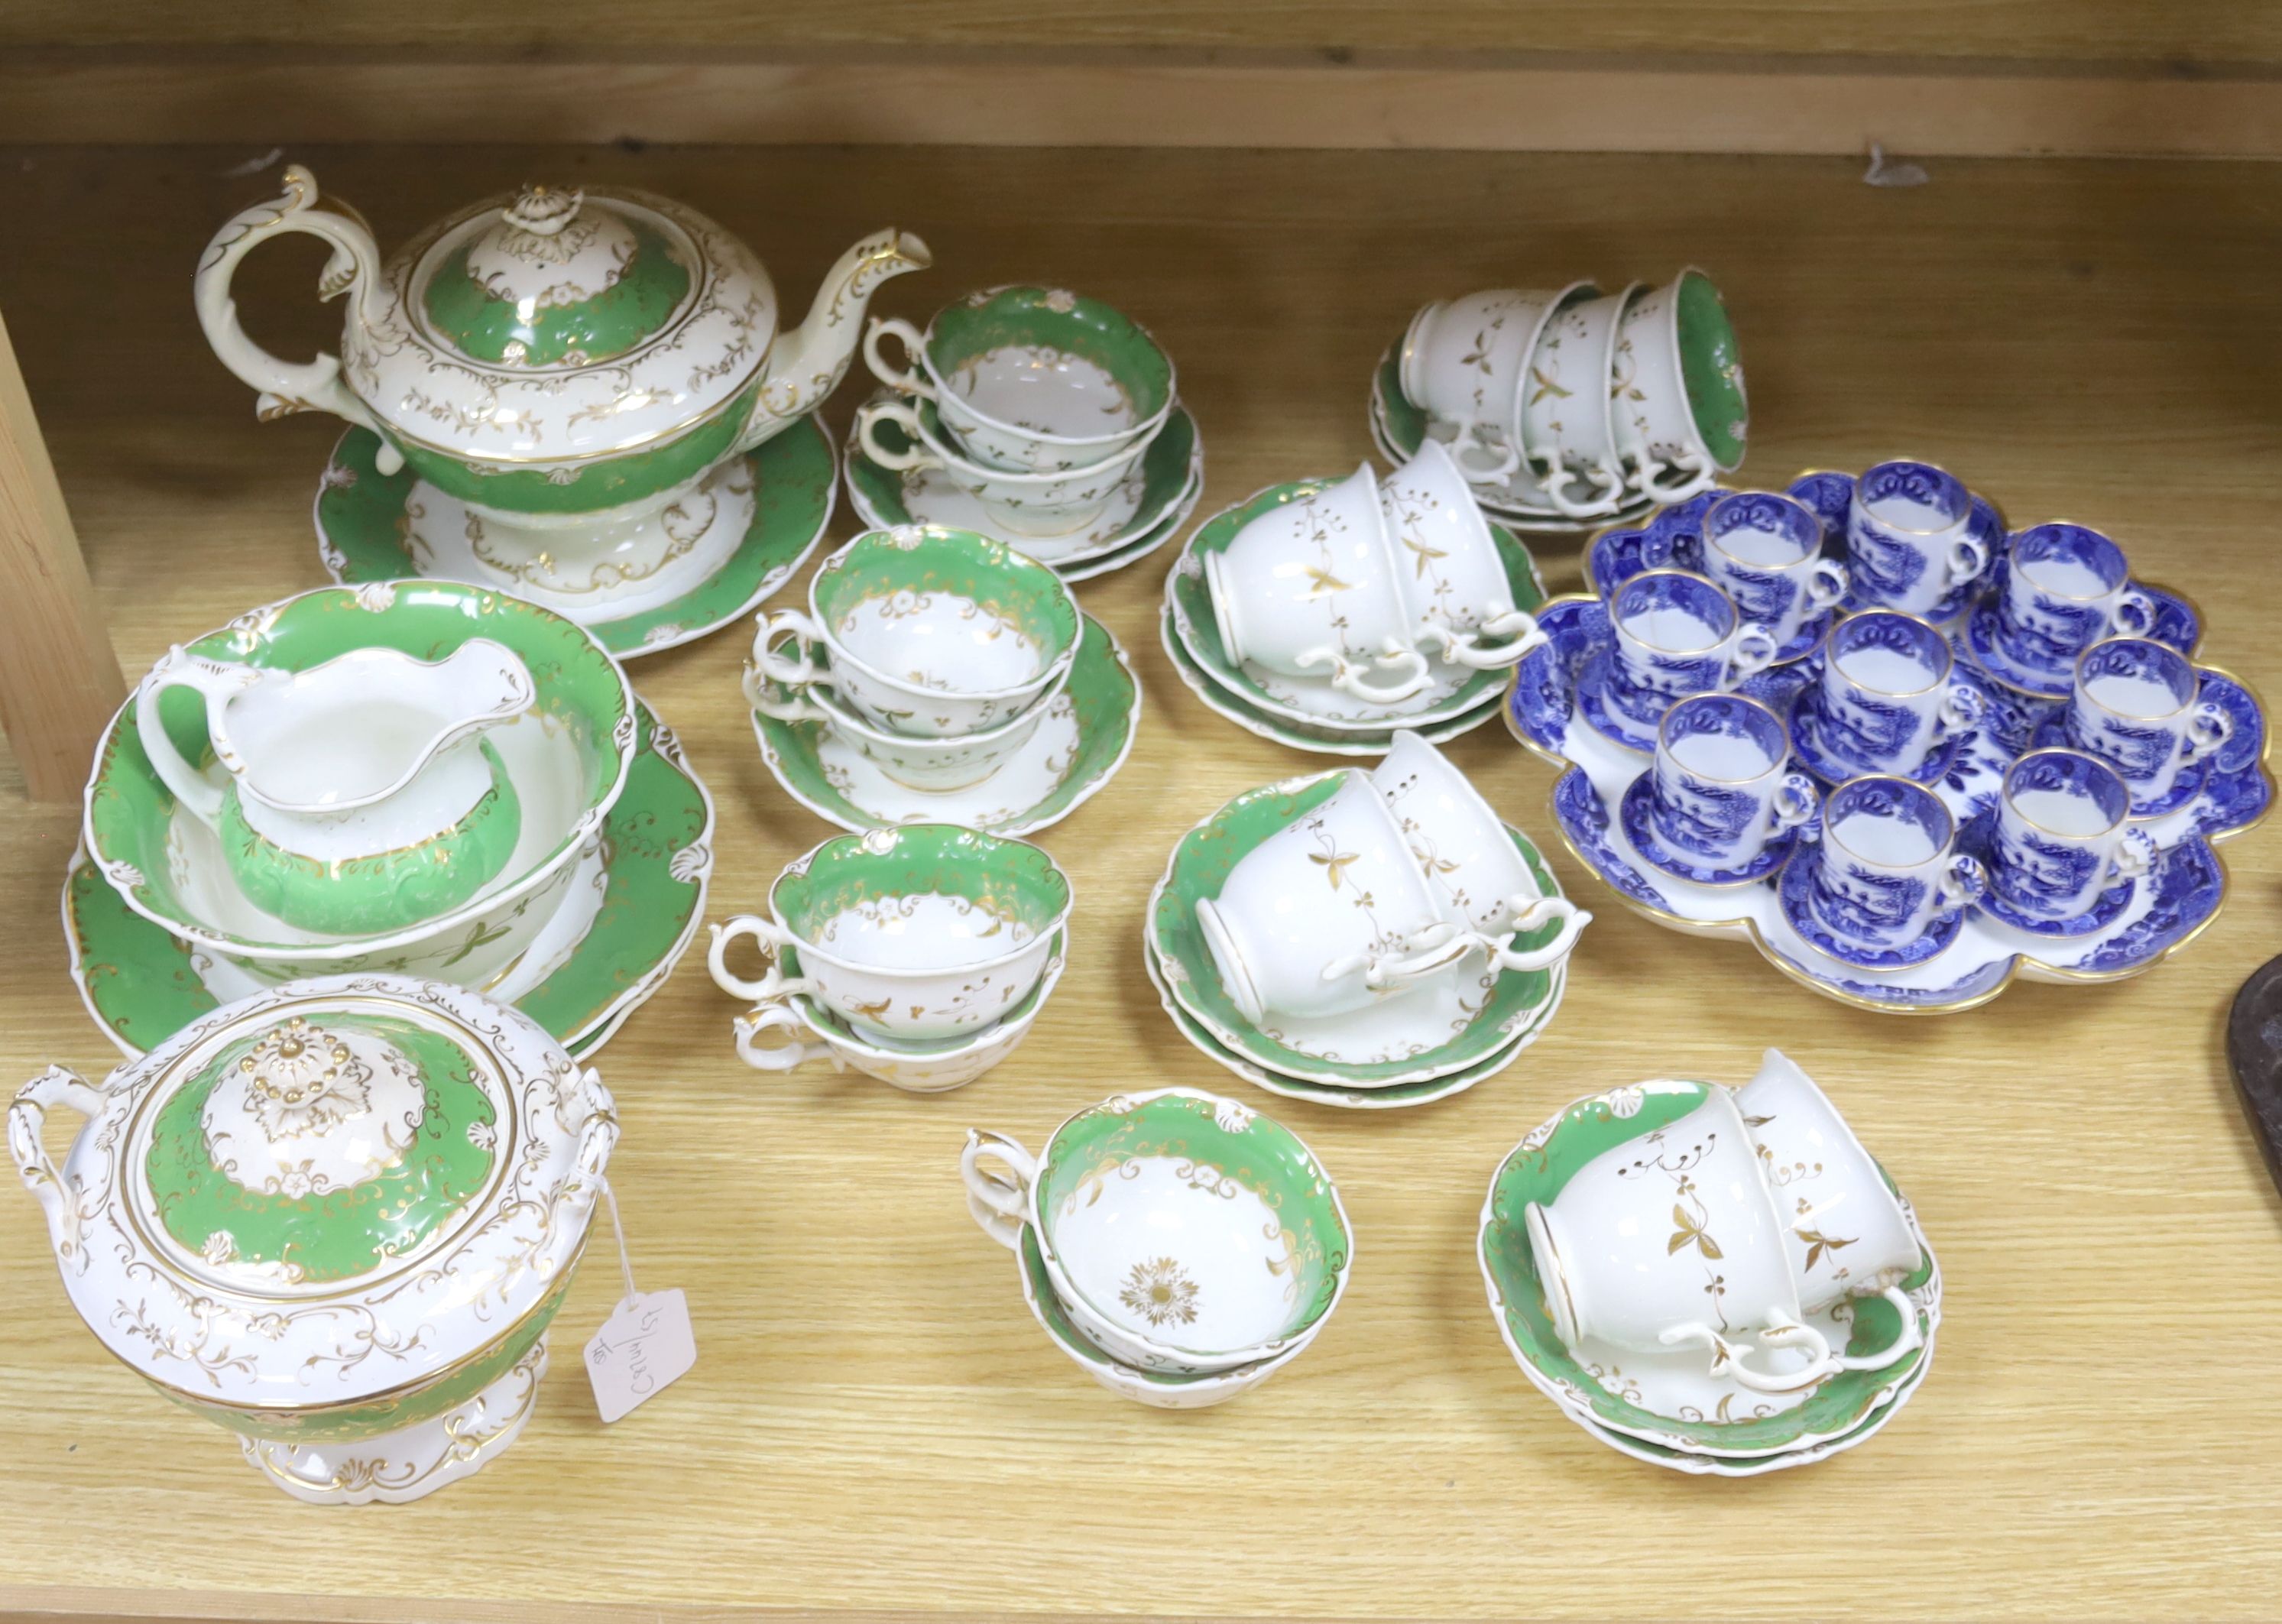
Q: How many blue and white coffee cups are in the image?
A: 9